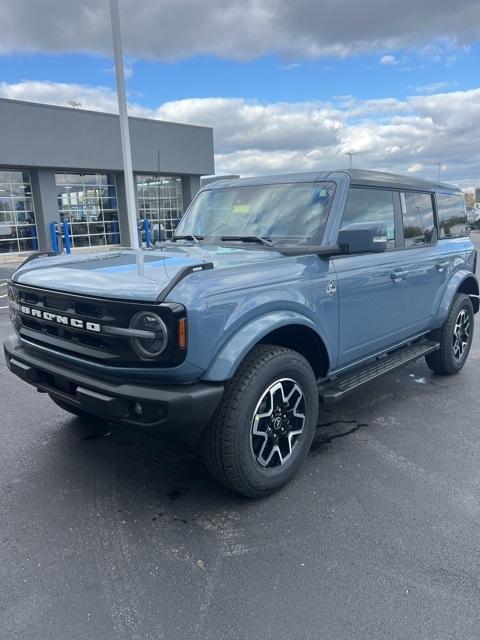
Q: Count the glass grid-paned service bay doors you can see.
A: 3